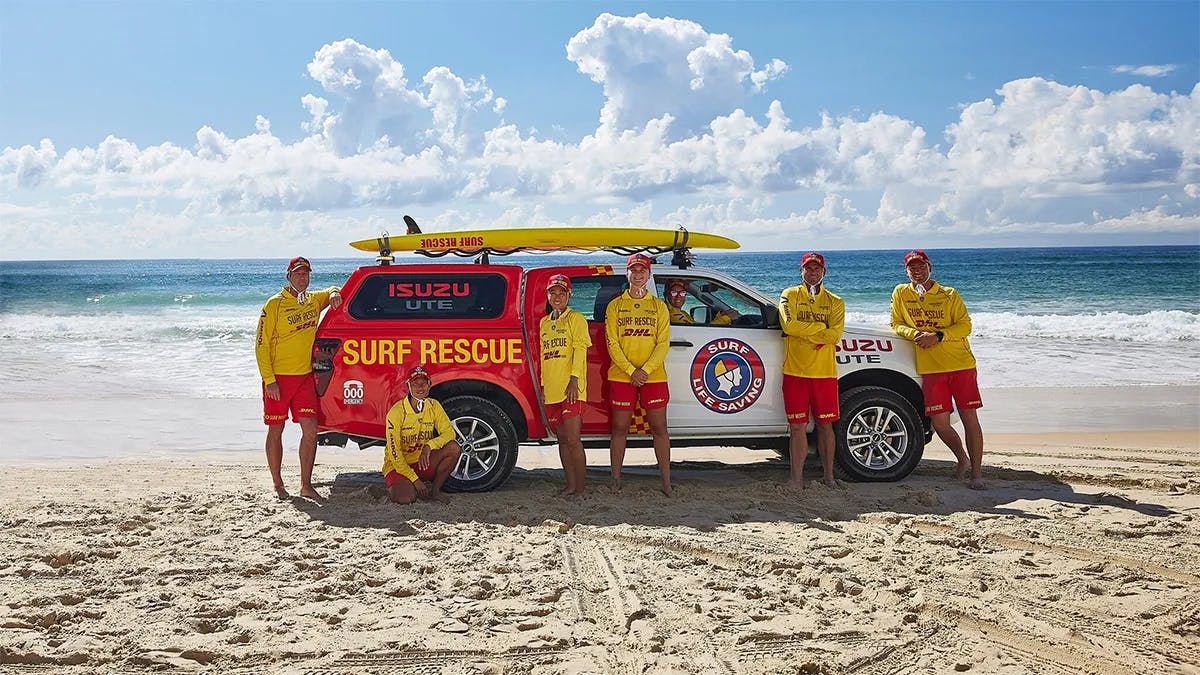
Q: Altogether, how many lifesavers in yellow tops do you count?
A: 7